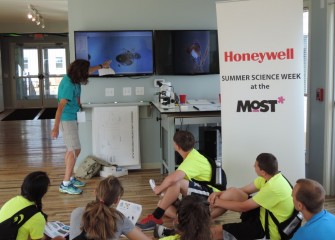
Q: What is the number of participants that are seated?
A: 6